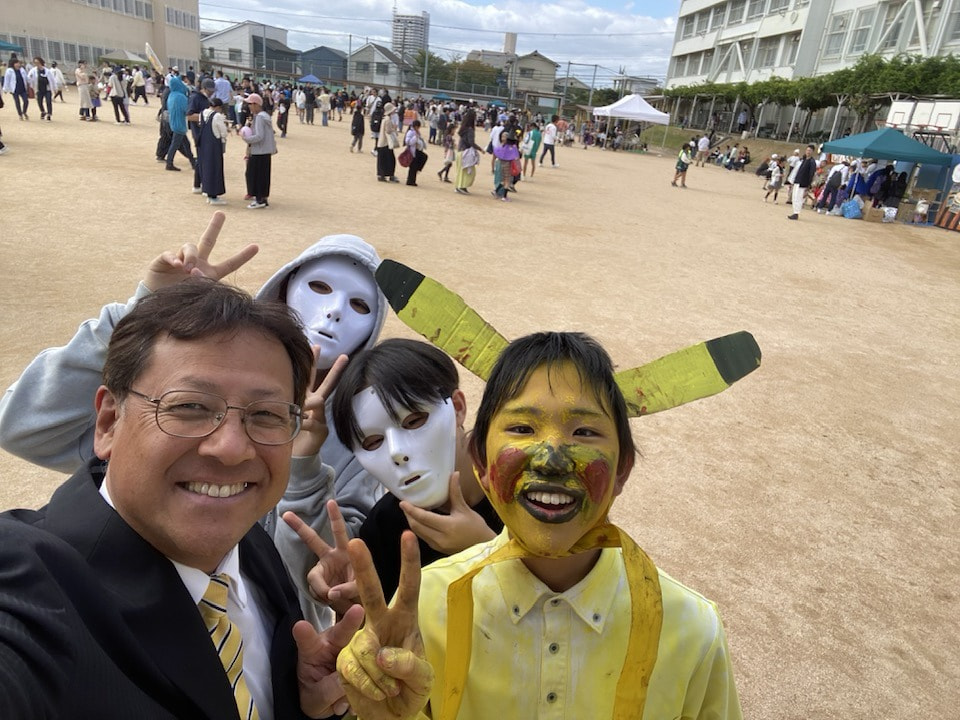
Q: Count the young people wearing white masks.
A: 2